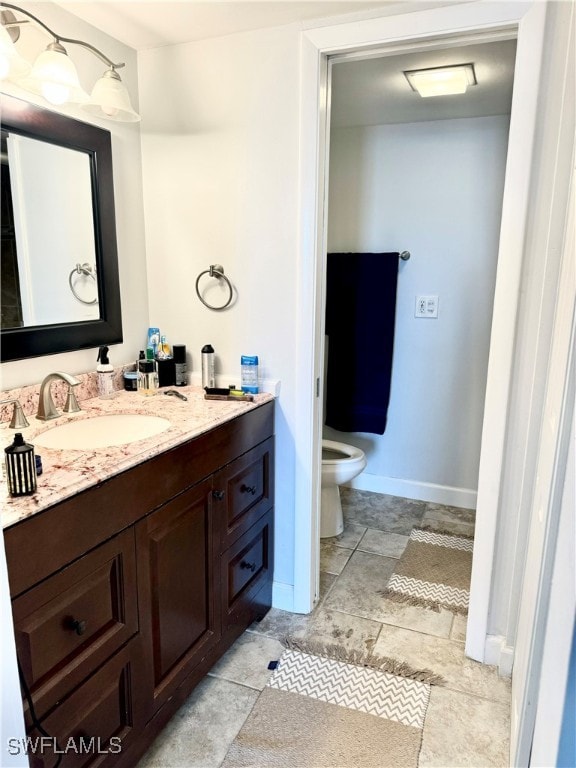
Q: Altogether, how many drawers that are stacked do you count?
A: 4